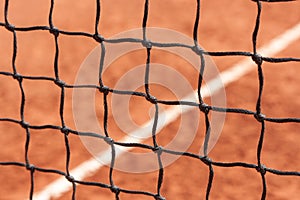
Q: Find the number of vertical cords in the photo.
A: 6